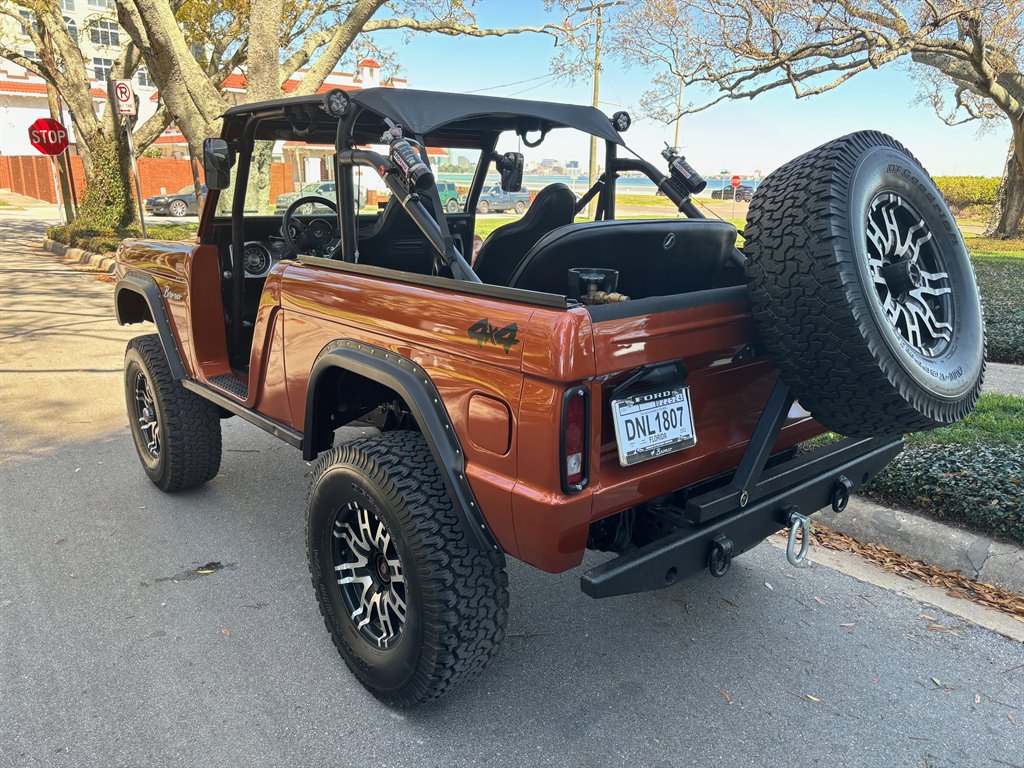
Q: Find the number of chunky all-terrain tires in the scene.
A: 3